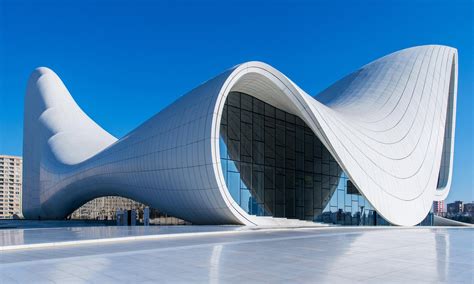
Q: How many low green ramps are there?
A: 0